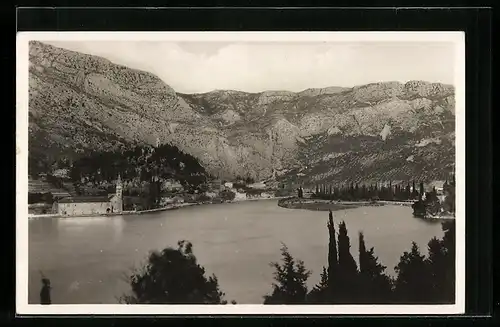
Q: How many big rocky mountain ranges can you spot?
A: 2